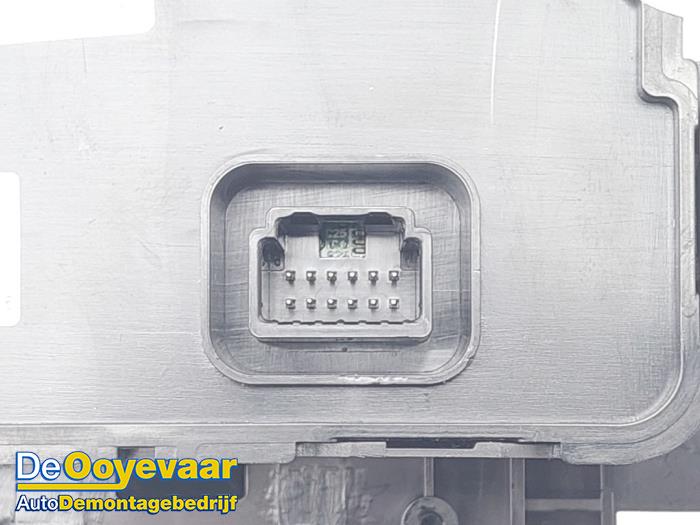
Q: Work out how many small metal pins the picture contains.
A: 12